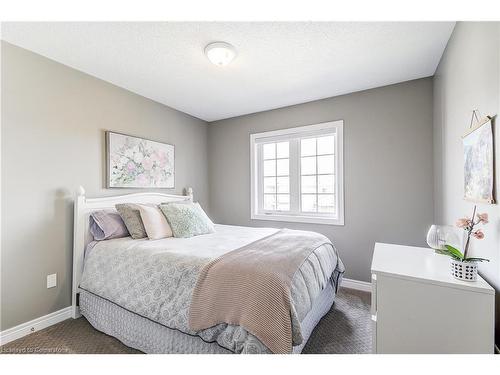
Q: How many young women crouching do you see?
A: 0